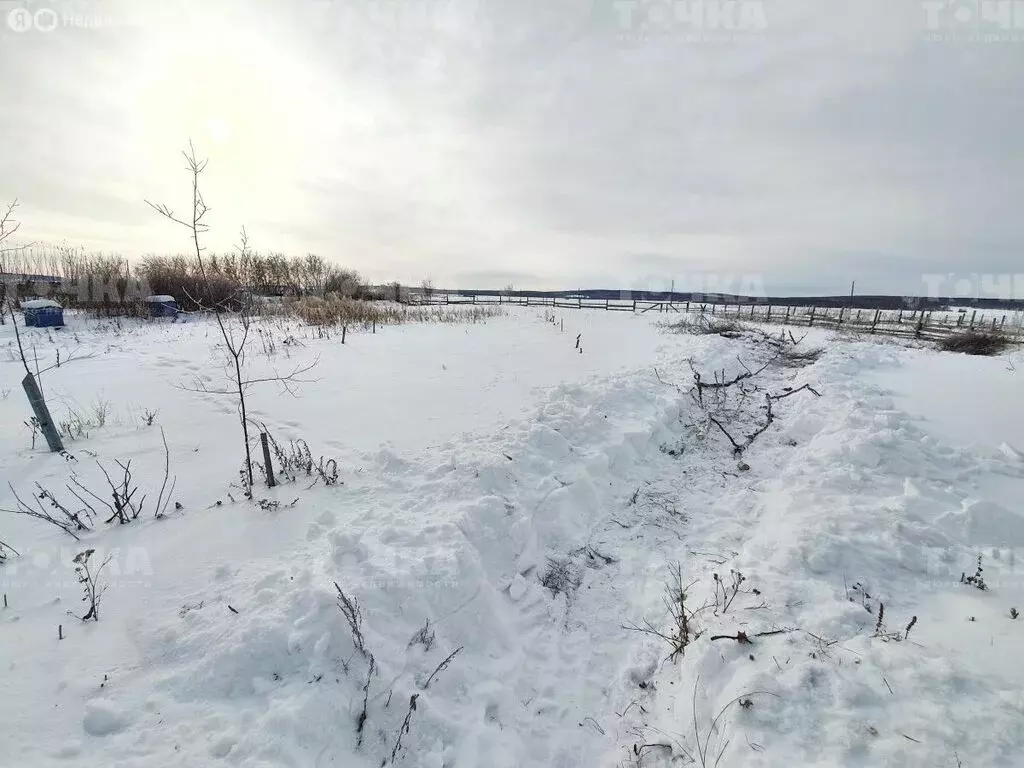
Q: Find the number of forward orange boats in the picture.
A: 0